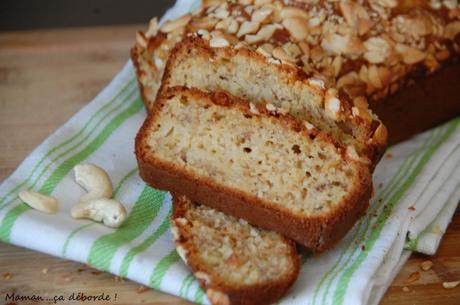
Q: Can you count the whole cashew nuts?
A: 2